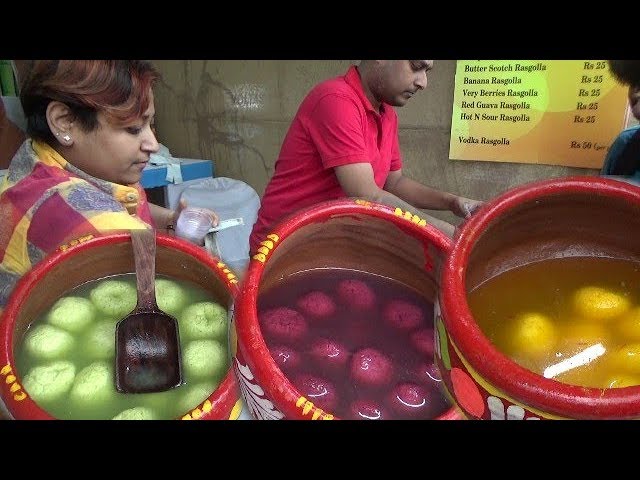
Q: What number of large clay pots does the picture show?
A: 3